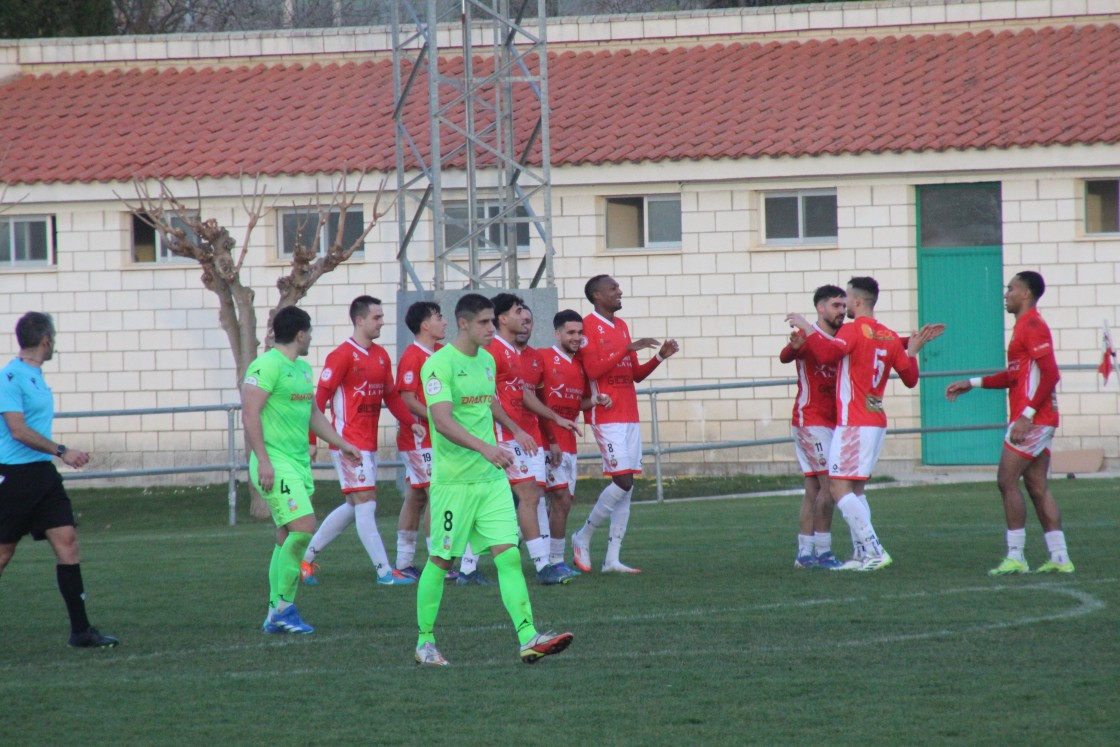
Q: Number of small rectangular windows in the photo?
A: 7